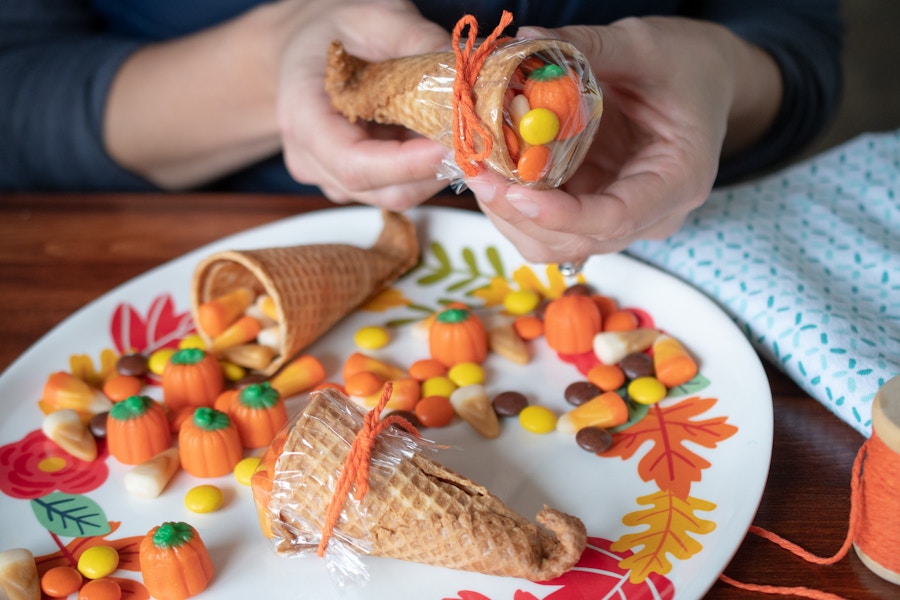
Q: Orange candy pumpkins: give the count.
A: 8